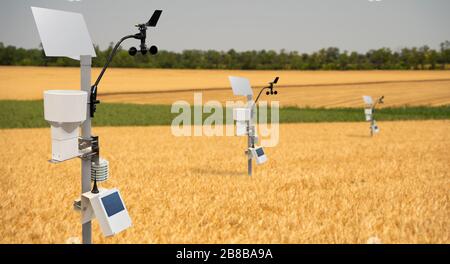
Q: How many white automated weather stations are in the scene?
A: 3